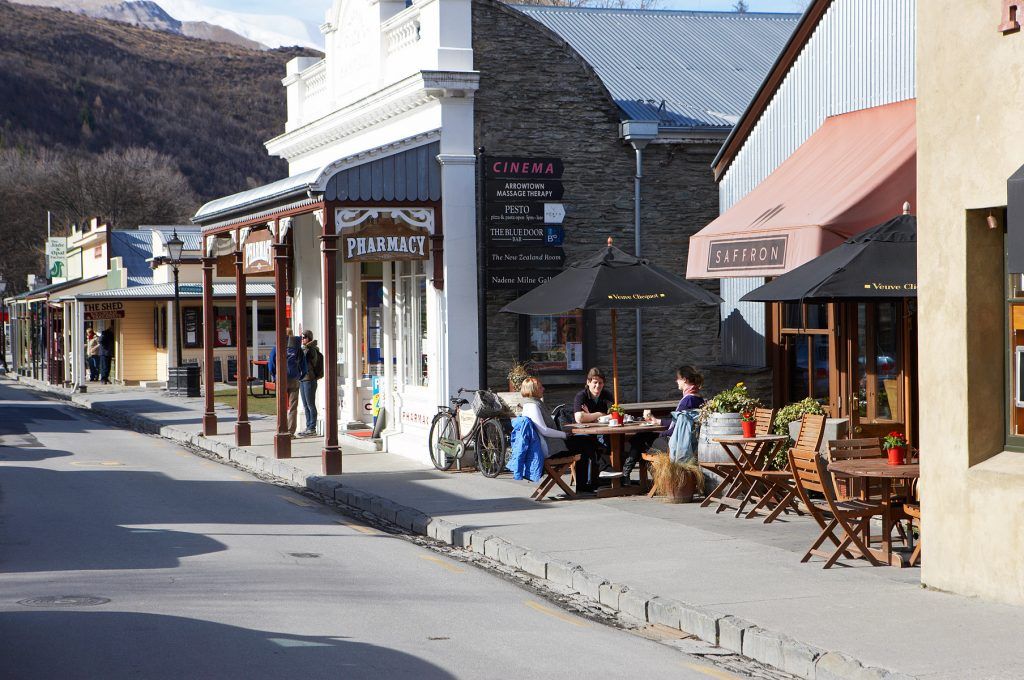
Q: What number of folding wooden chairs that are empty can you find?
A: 5